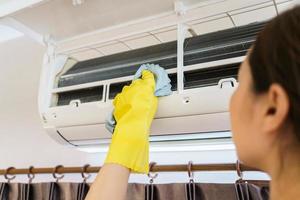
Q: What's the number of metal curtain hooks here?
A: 7